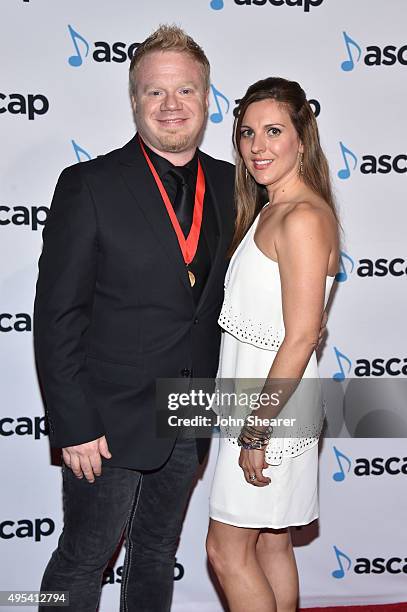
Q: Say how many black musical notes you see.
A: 0